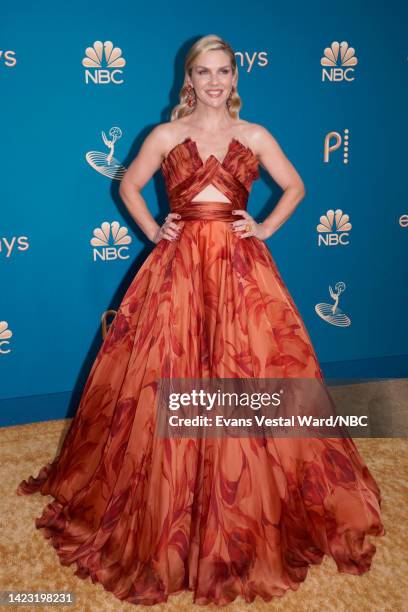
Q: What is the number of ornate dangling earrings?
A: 2